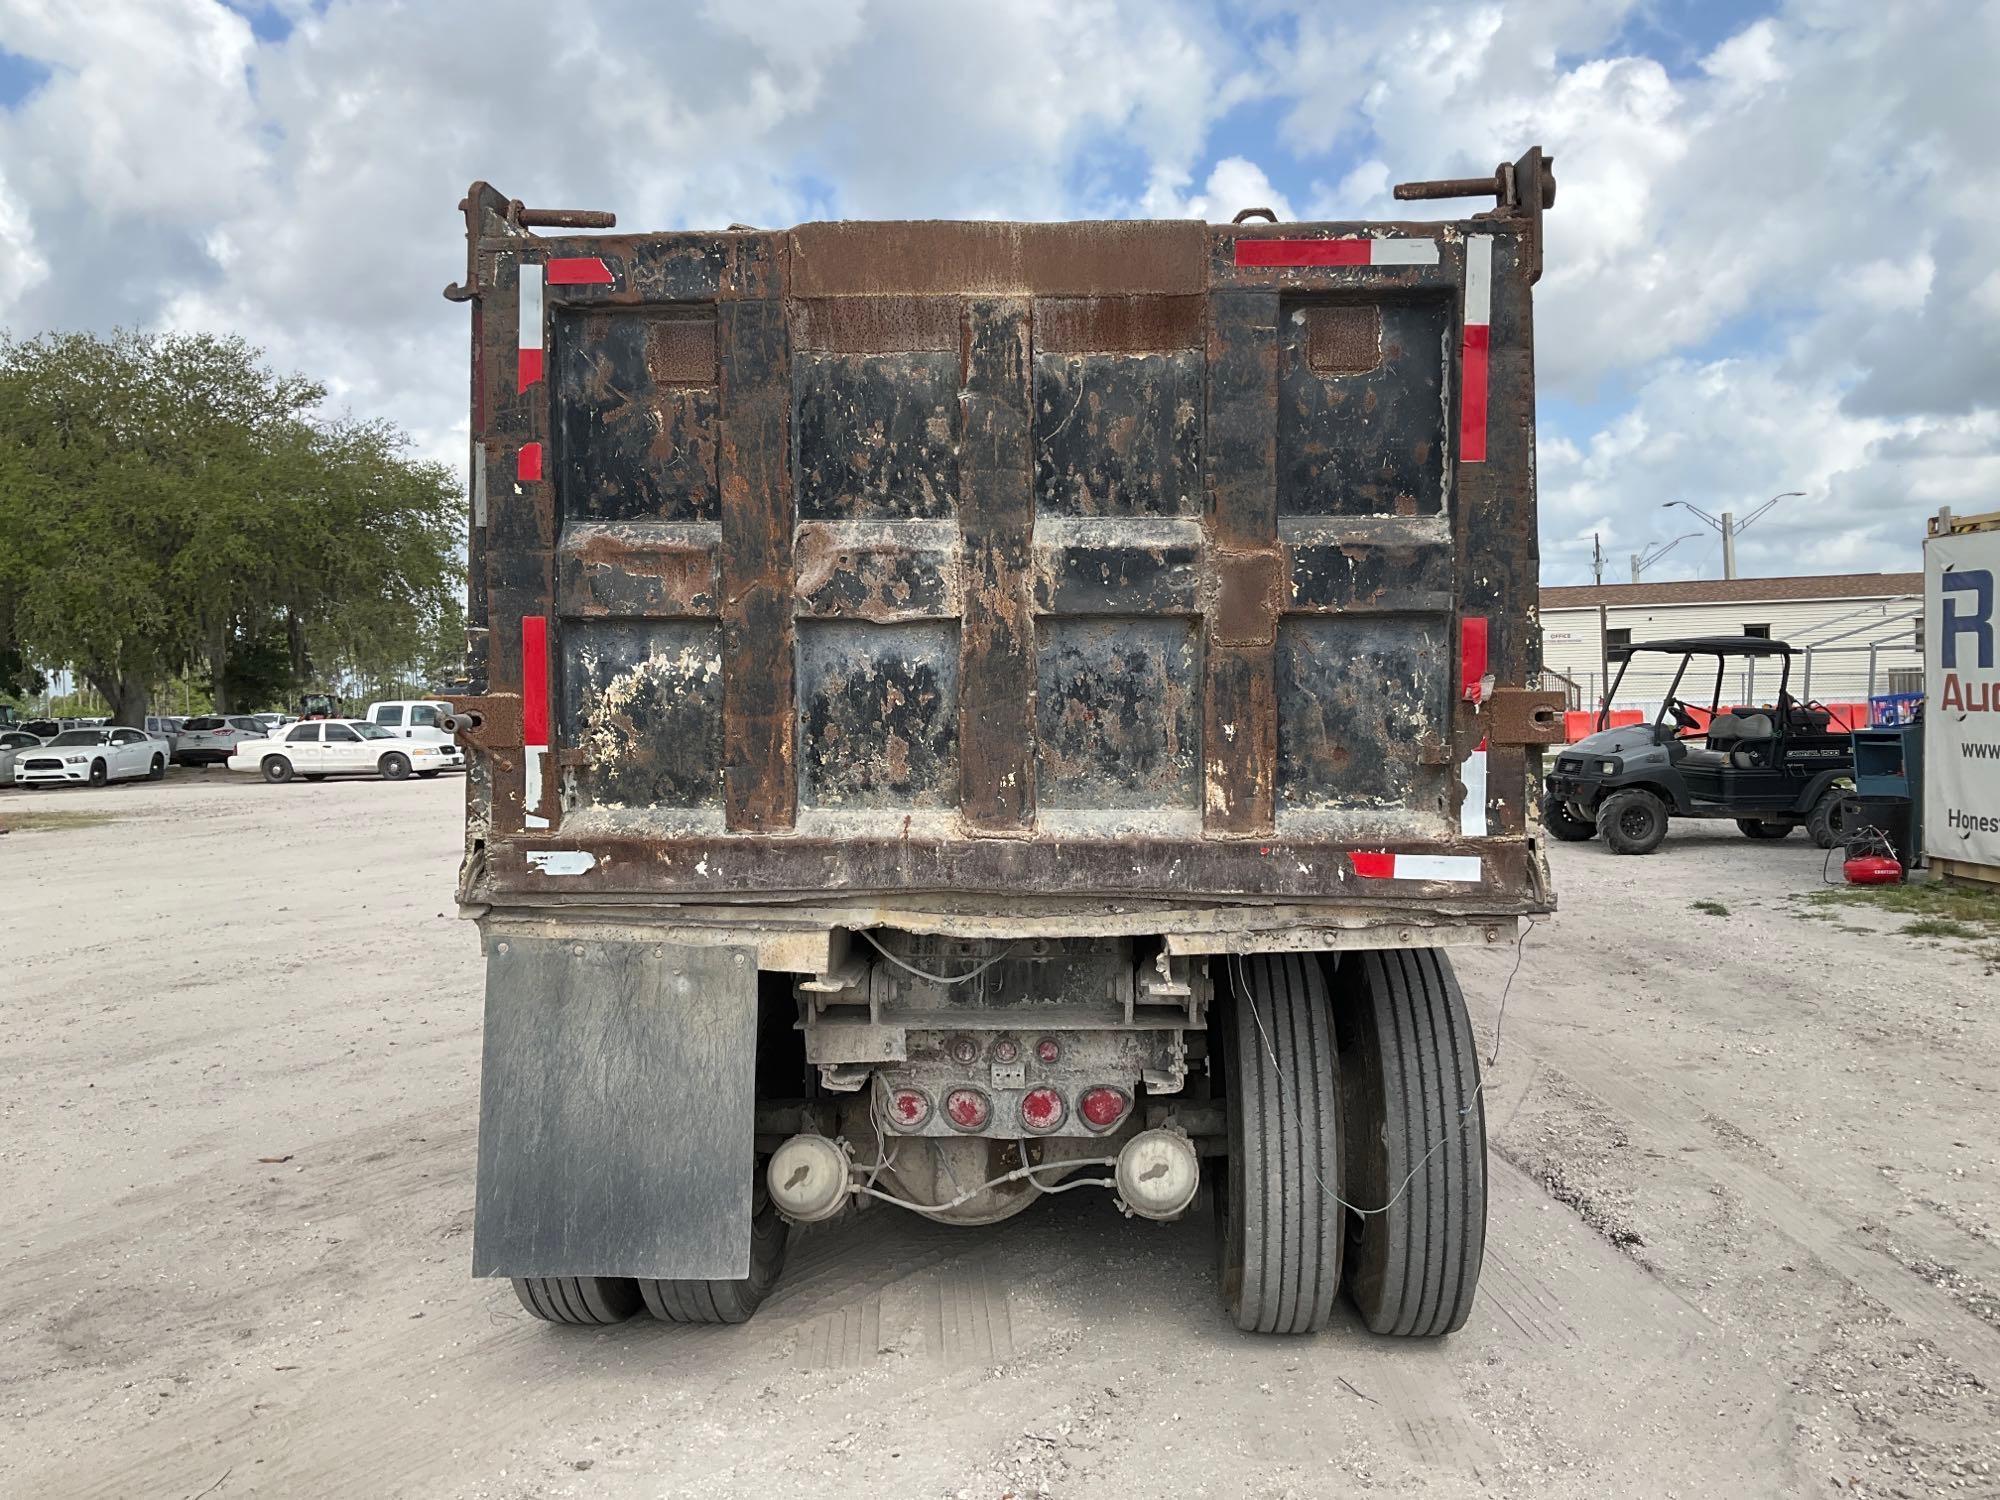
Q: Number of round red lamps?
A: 7